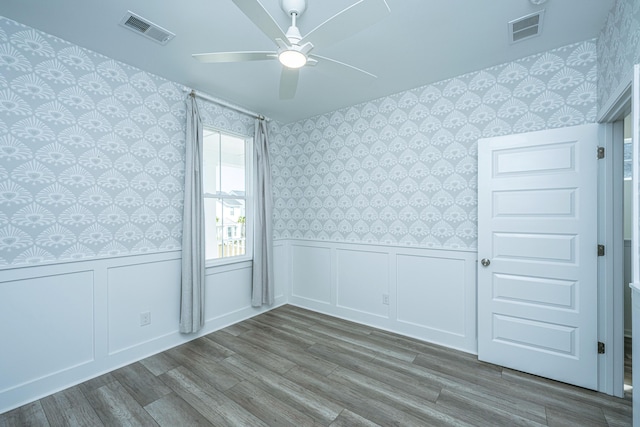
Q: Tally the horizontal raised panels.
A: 5